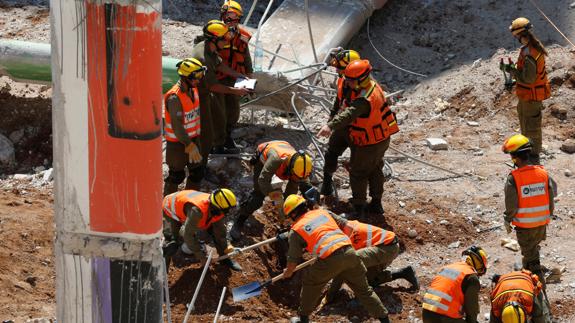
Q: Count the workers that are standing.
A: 7